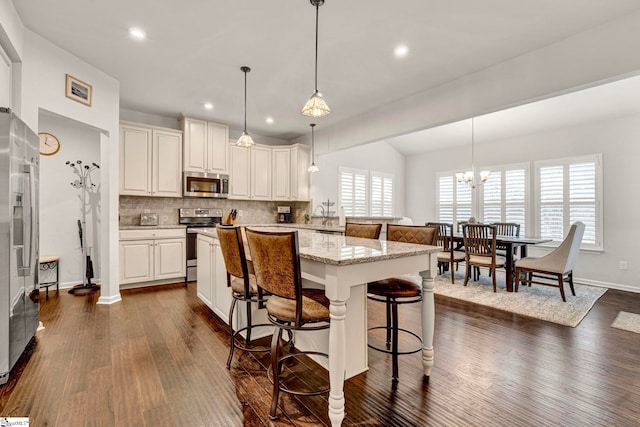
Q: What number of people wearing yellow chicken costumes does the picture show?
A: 0